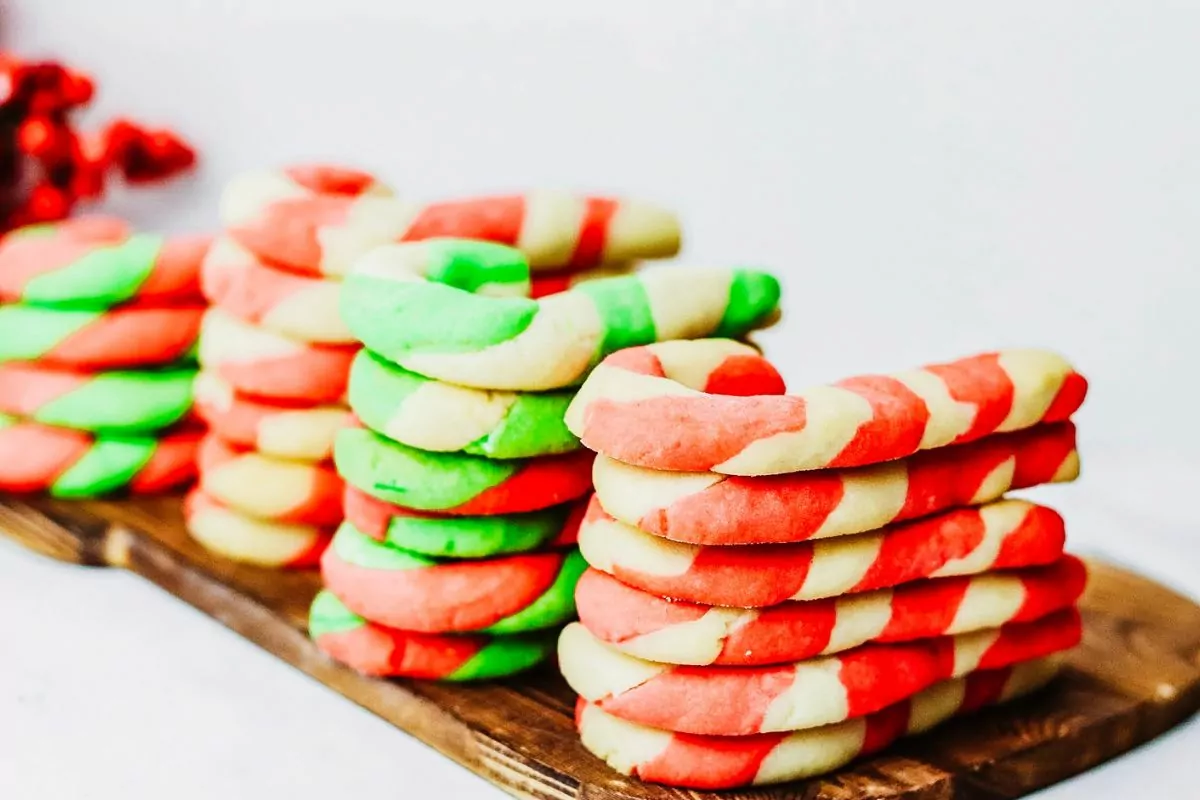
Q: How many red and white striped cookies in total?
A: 12